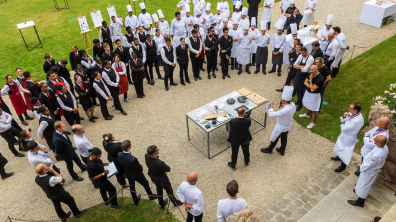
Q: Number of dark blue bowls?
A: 2